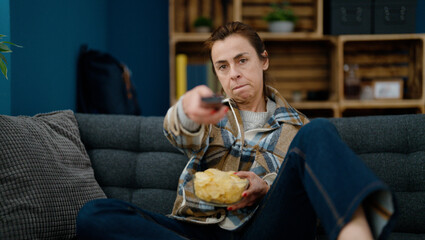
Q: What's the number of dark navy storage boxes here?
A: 2